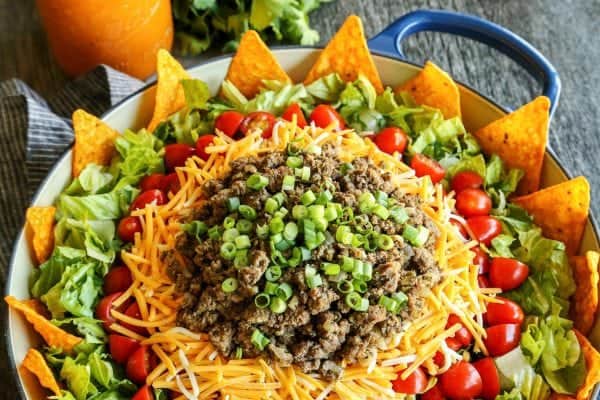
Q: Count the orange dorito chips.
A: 12